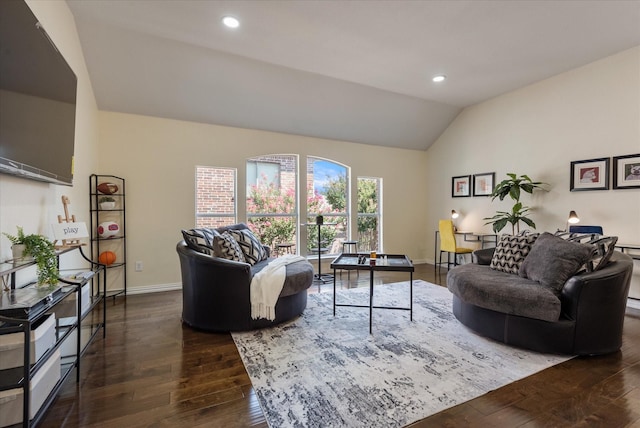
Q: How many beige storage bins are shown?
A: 3